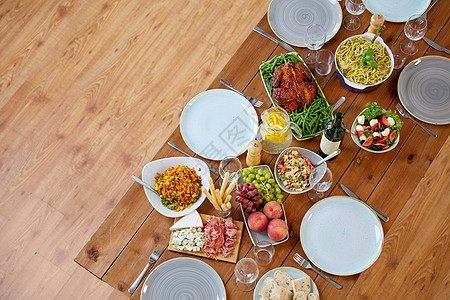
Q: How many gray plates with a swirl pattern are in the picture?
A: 3